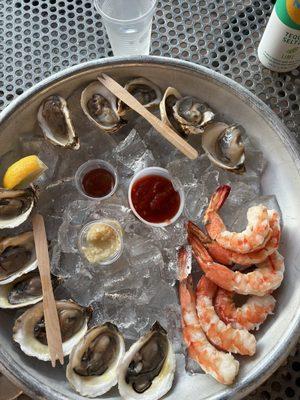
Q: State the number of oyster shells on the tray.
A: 12